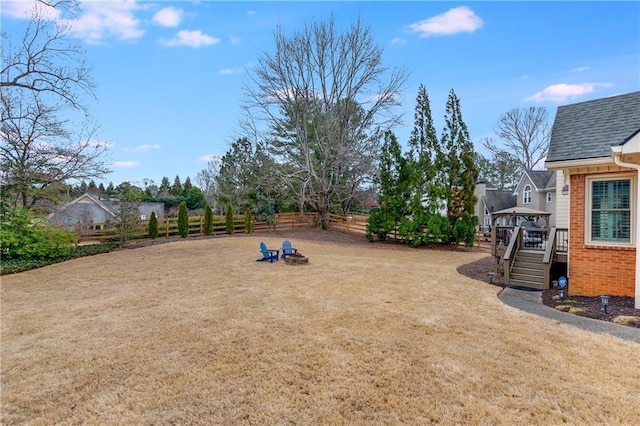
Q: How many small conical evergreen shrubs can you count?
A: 5